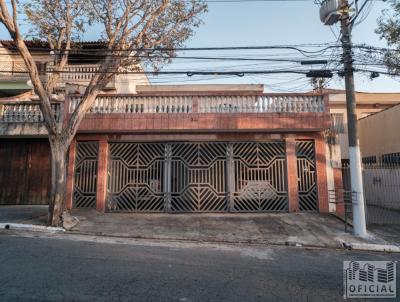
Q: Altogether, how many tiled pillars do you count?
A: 4